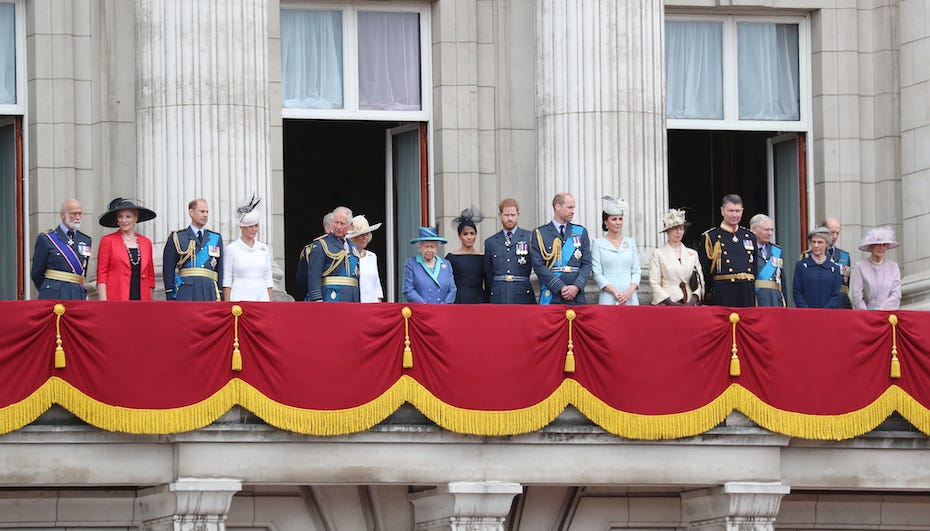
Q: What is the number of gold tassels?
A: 6